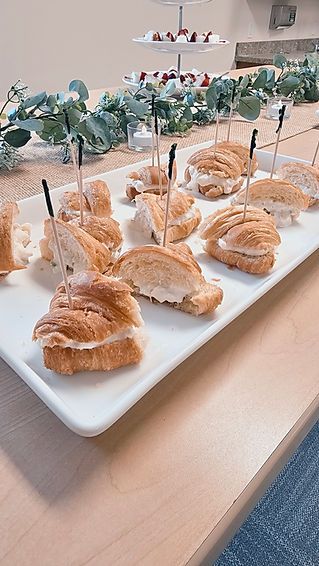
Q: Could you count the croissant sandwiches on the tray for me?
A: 12